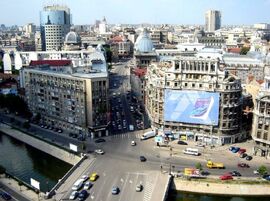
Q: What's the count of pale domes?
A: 2